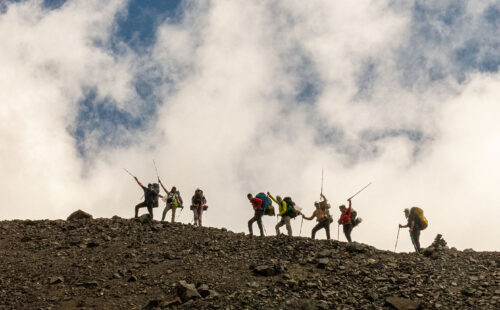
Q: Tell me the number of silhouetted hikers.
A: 8